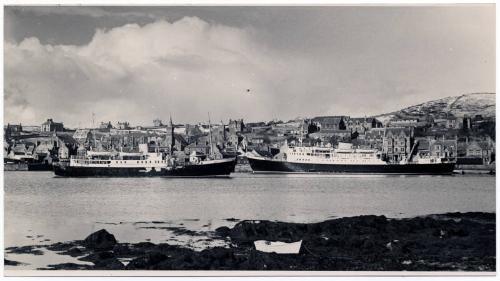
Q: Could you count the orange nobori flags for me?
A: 0